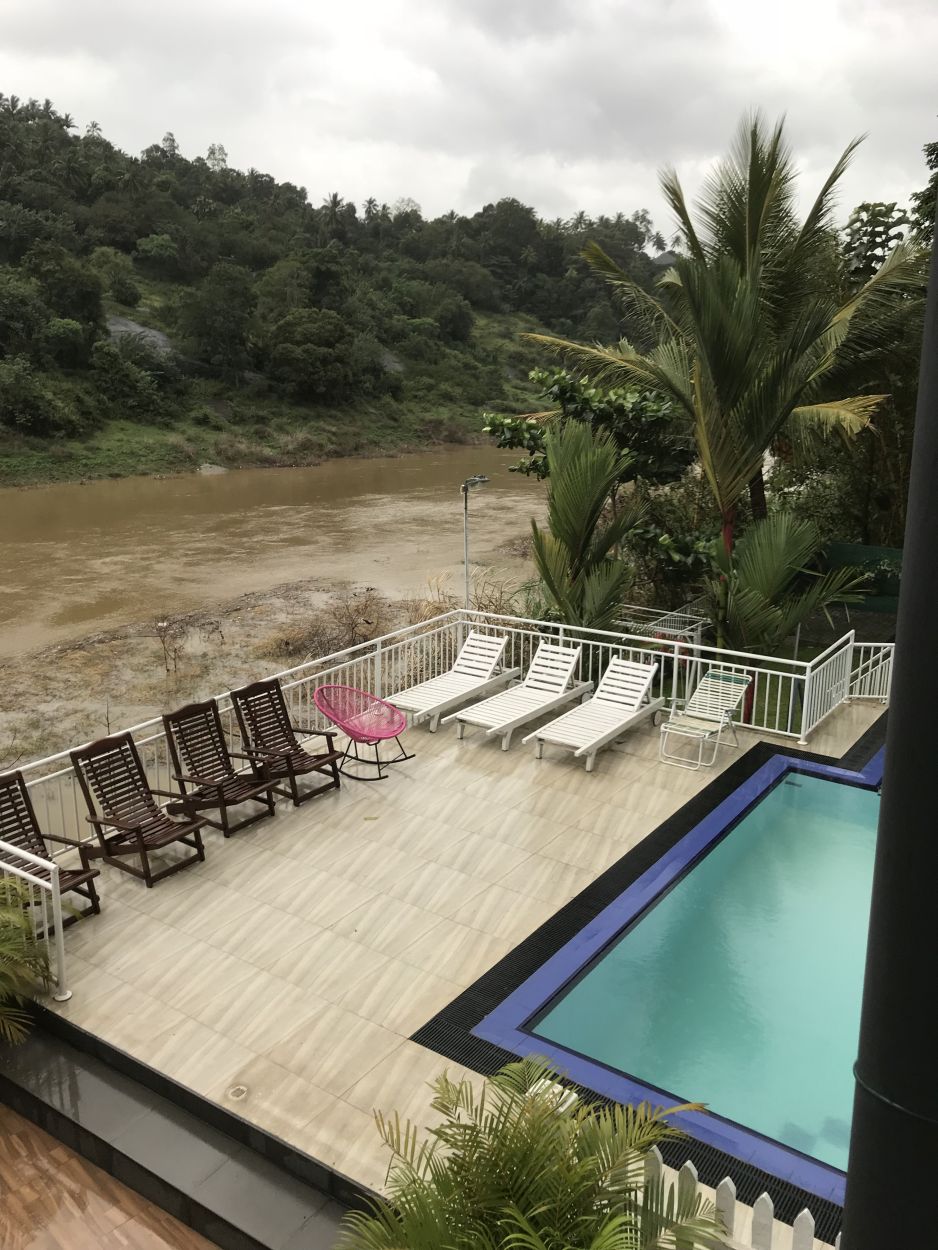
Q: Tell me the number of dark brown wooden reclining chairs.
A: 4